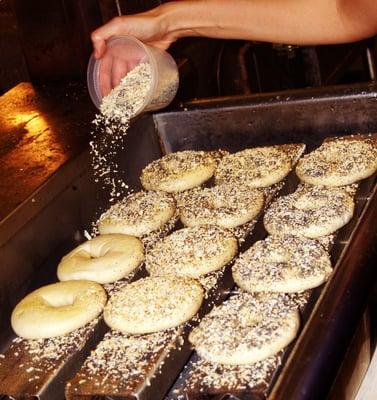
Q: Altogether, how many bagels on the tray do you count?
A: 12